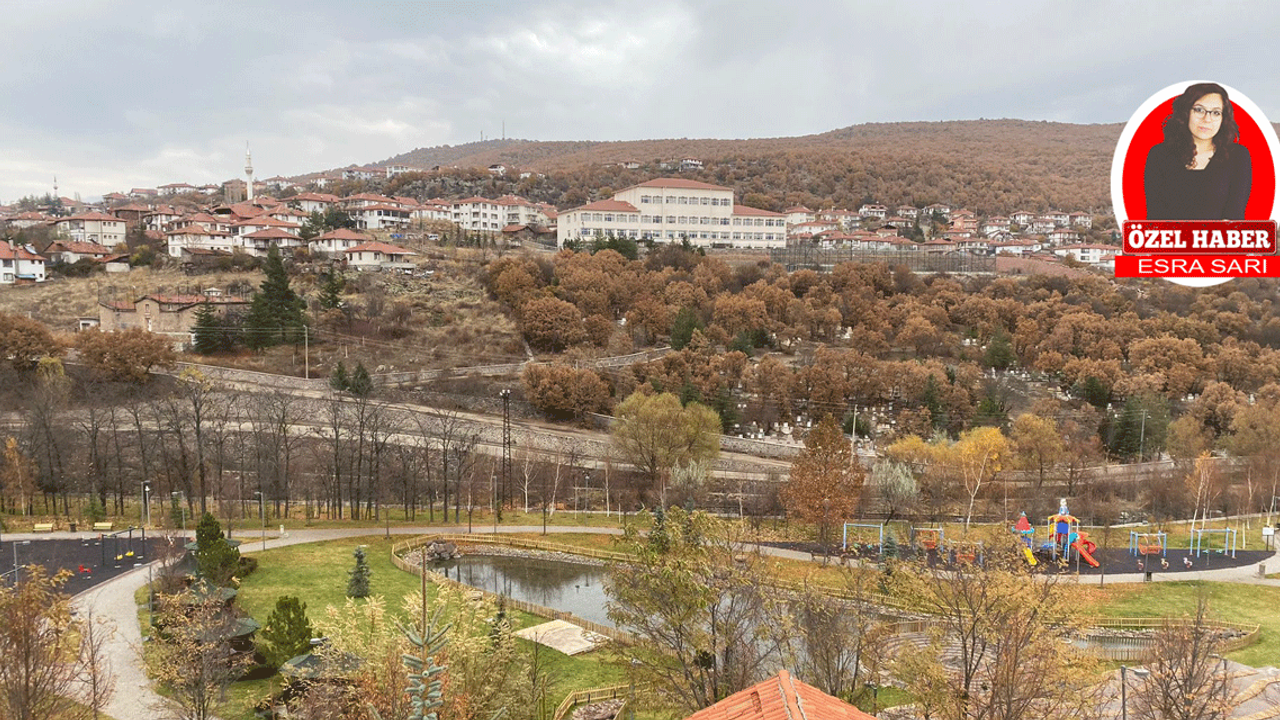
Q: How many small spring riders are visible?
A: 3